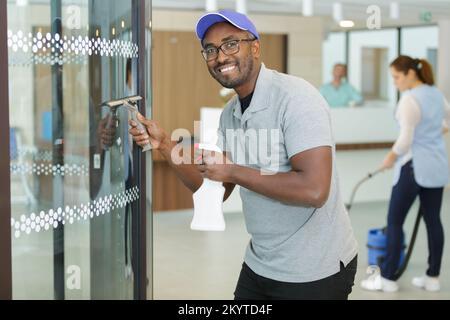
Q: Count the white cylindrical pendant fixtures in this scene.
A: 5